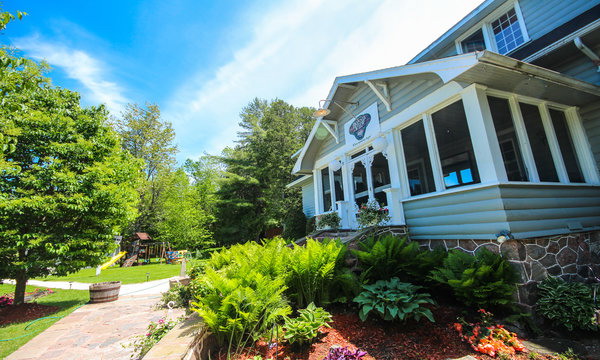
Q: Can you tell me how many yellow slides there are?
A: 1